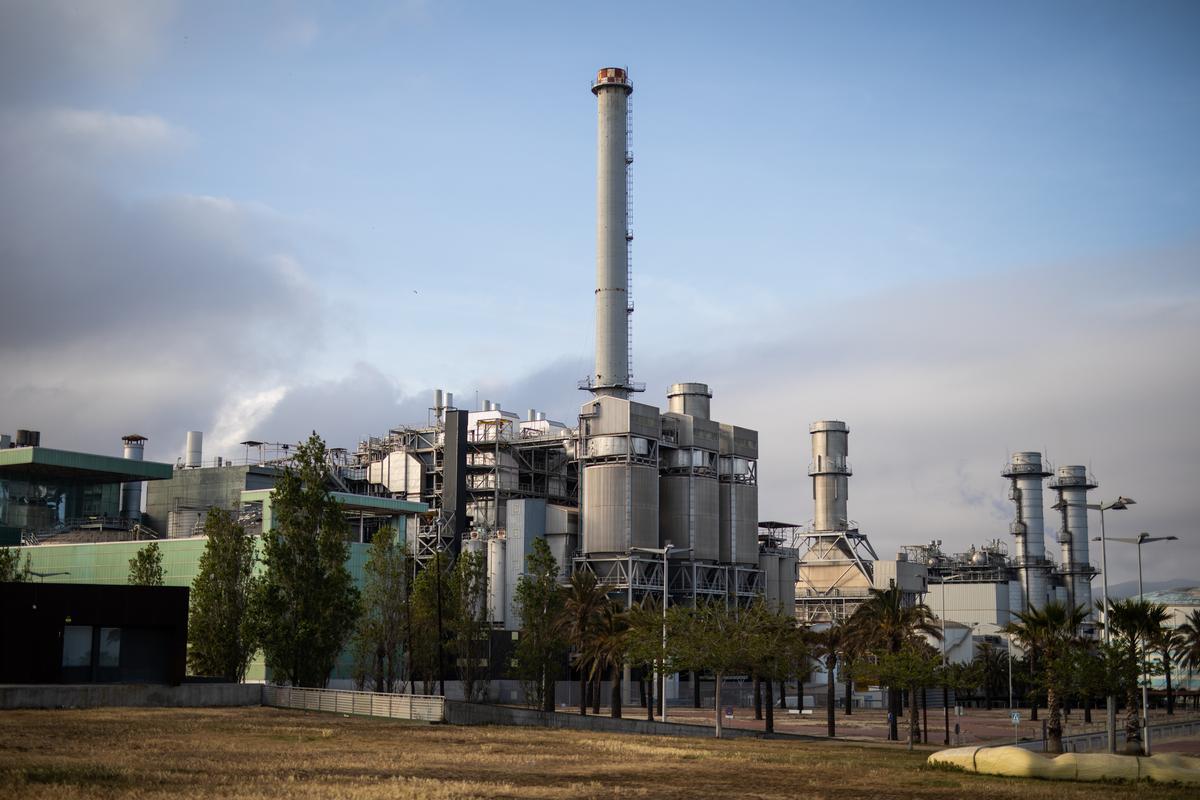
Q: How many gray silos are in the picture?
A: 3